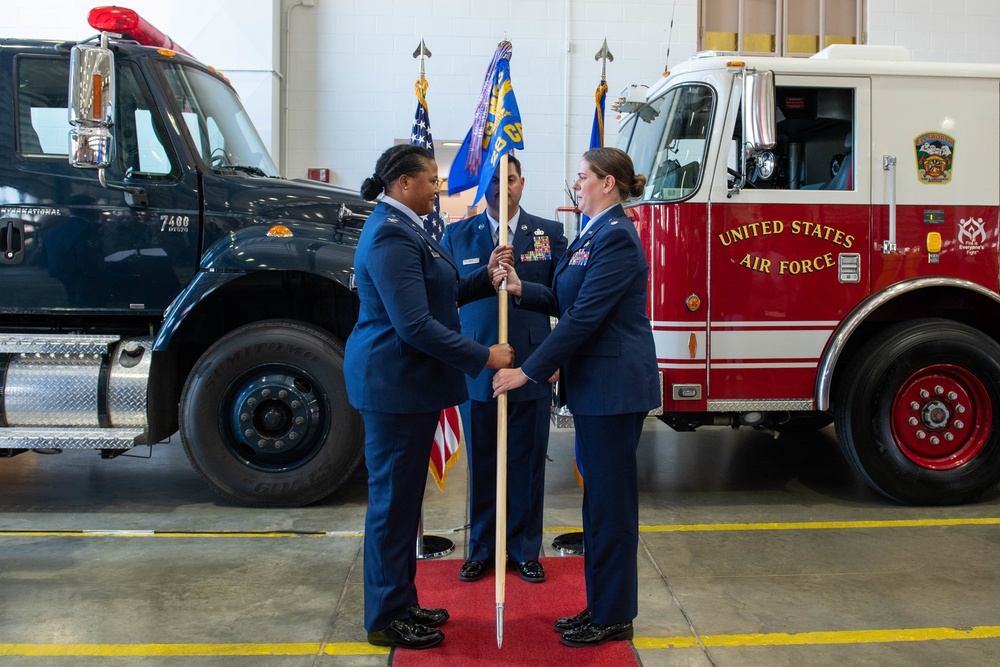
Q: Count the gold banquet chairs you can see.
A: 0